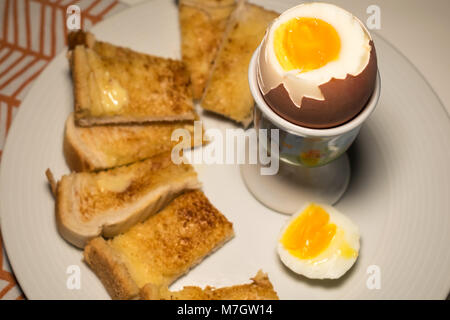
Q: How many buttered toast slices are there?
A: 7